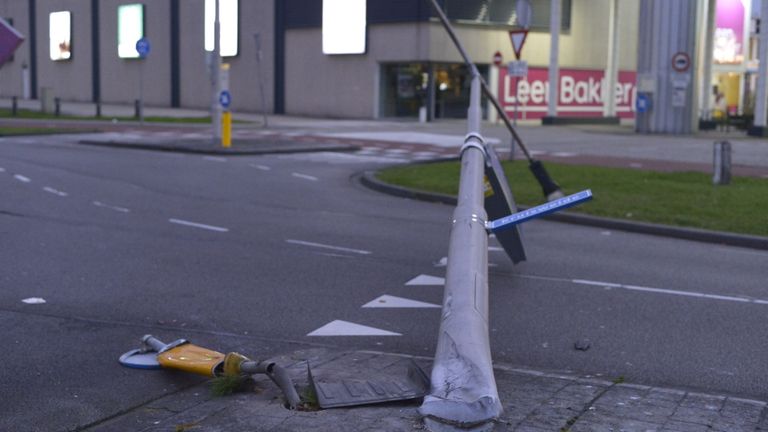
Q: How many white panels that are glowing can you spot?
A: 4